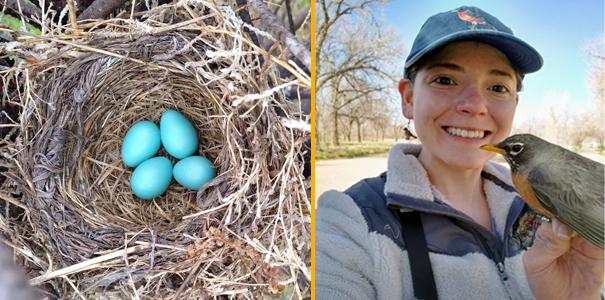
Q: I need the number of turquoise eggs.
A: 4